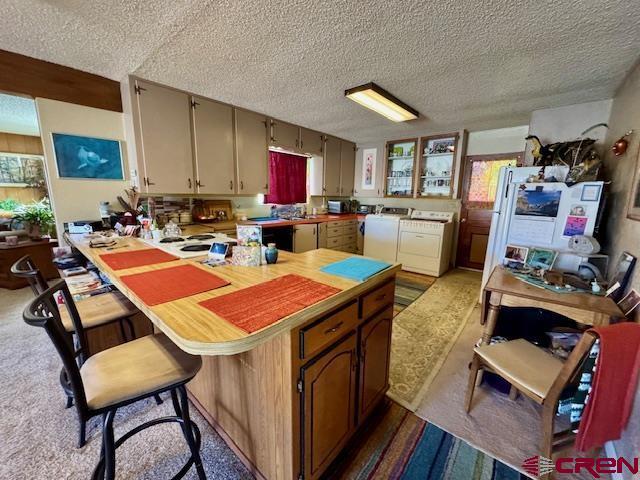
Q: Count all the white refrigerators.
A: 1